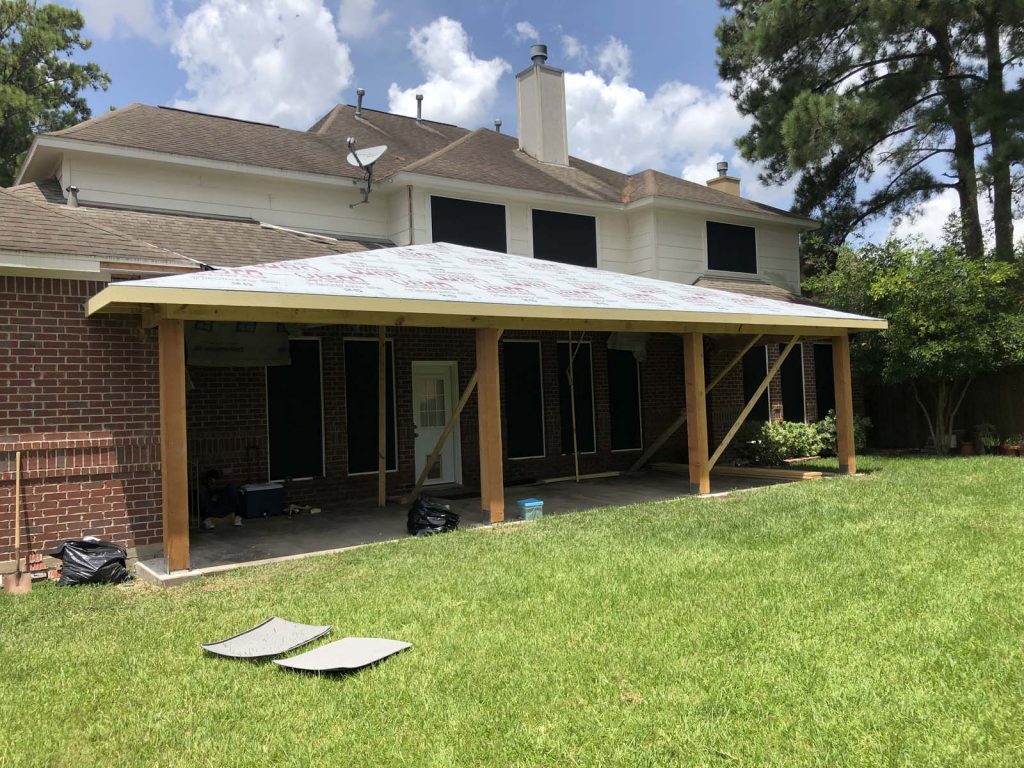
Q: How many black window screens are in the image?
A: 11